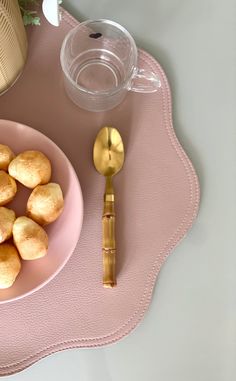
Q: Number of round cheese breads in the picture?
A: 7